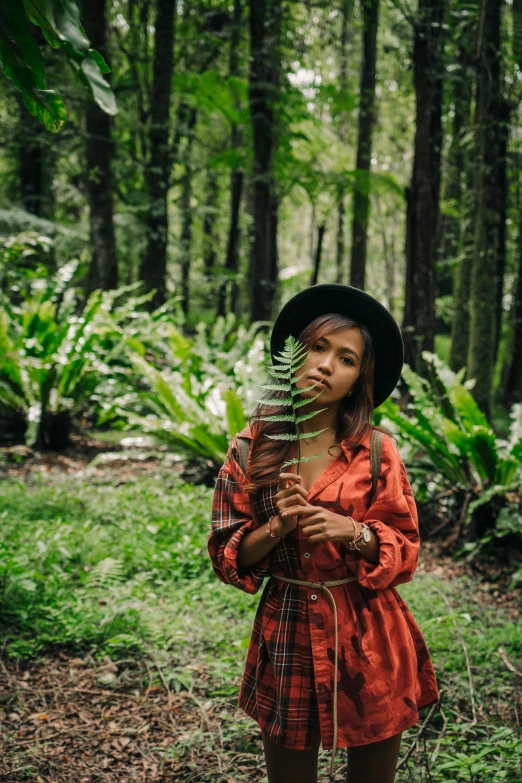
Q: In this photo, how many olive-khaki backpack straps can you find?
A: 2